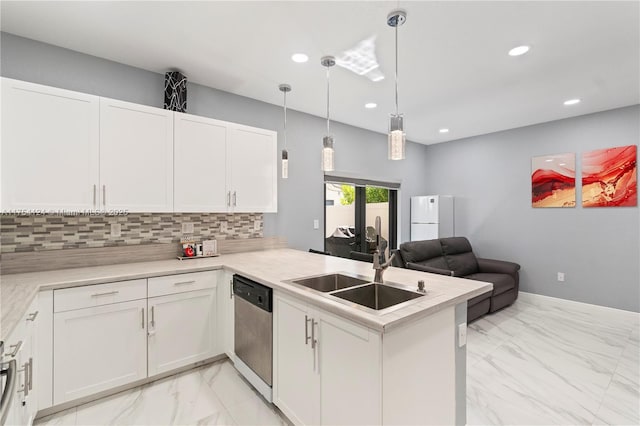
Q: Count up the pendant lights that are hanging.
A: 3